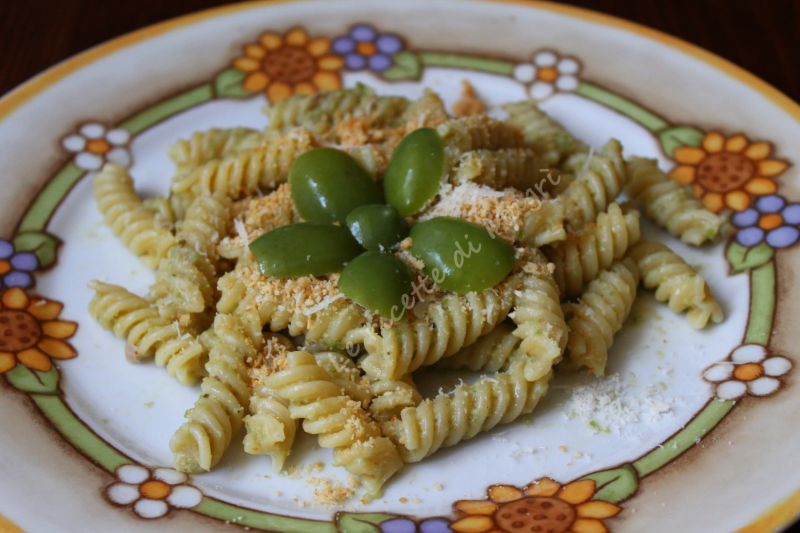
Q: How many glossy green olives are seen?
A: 6